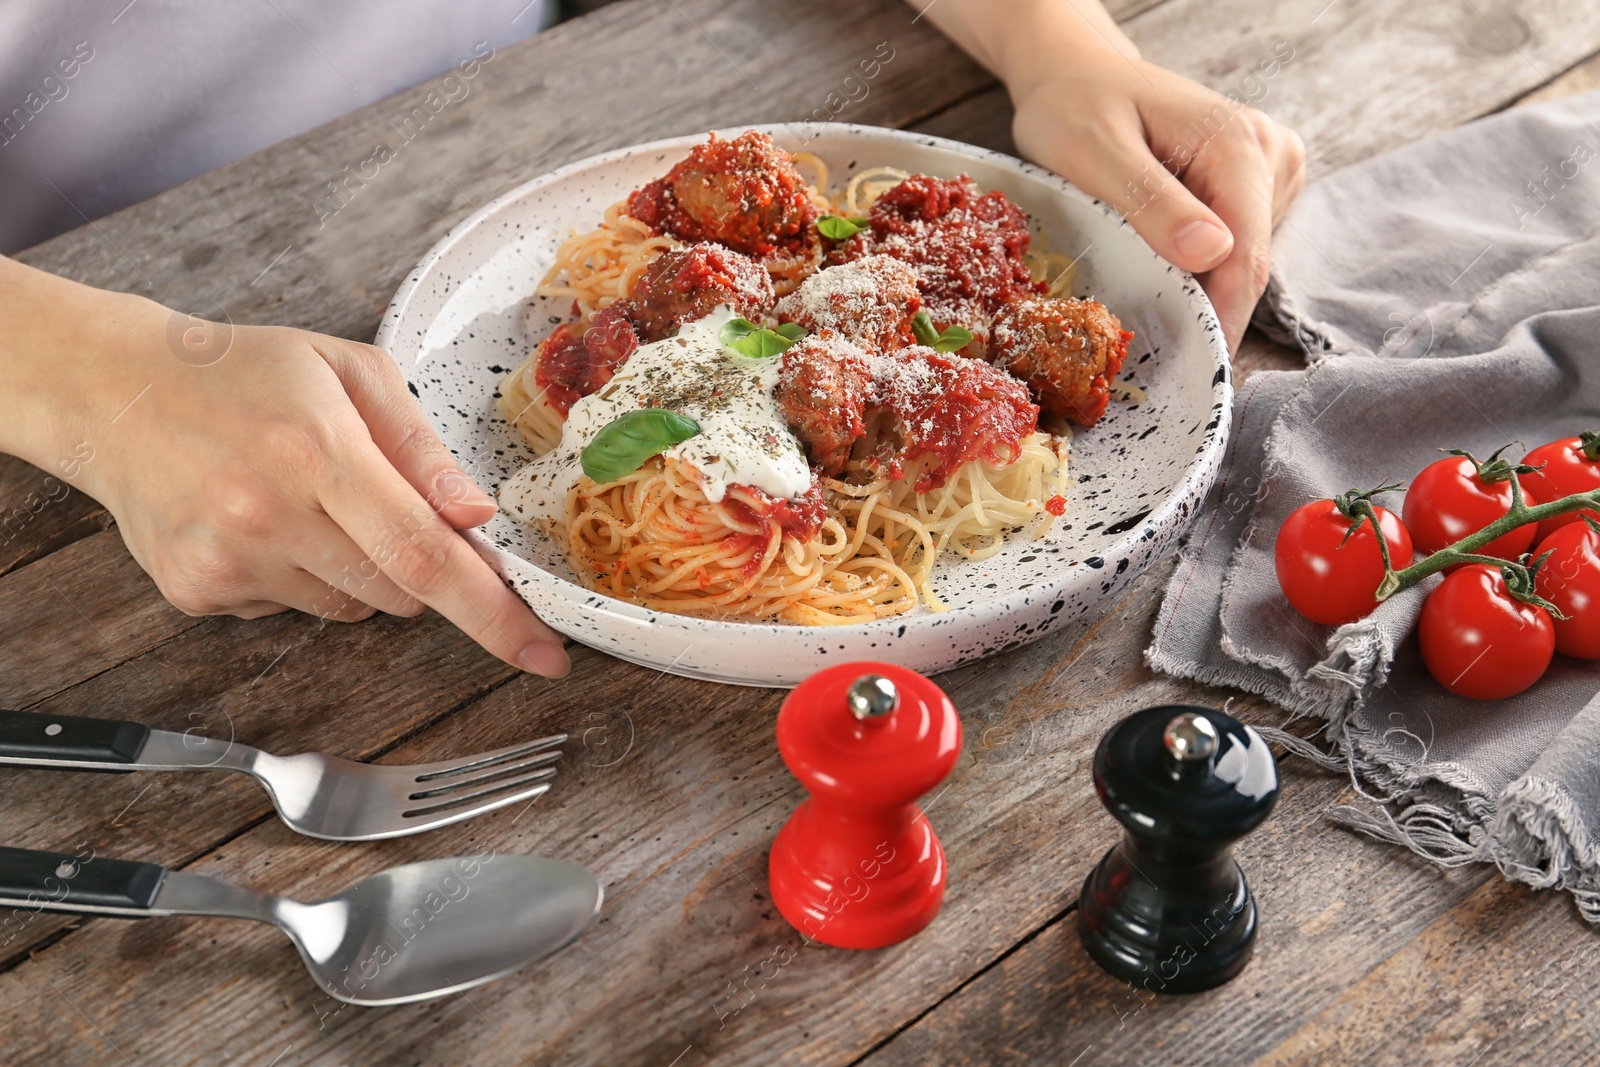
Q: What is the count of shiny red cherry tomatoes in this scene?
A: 5